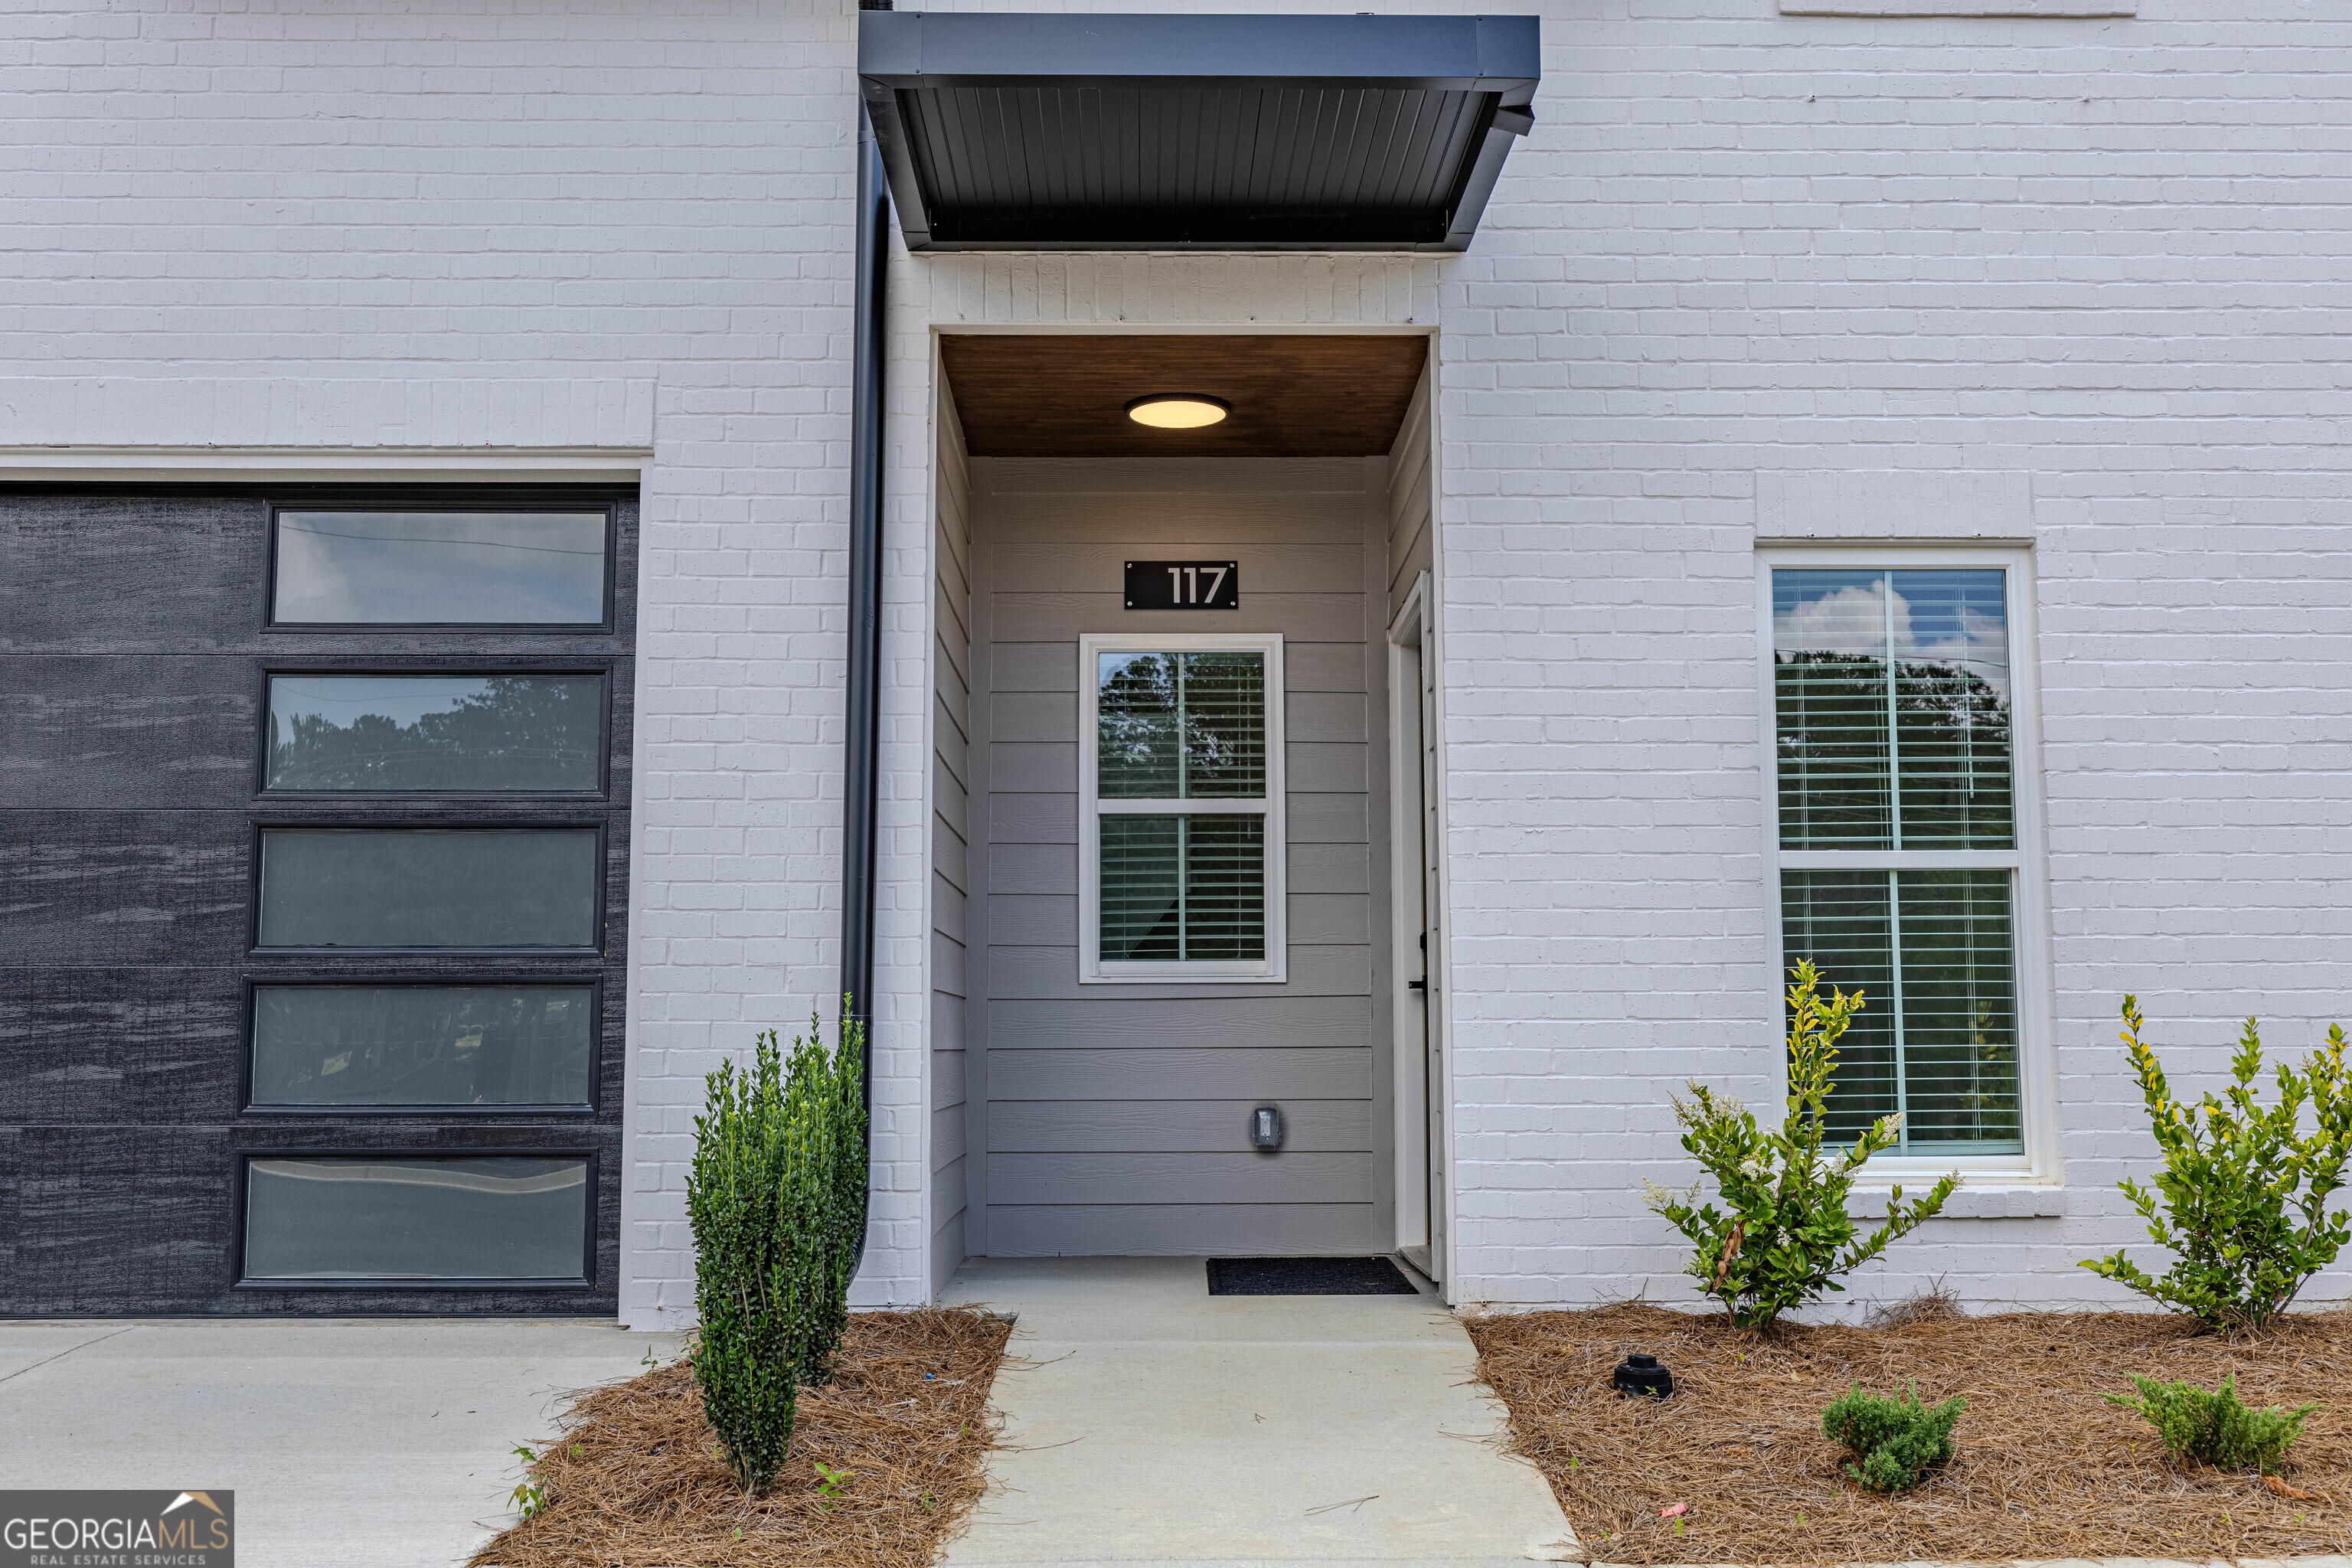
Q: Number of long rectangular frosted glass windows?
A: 5